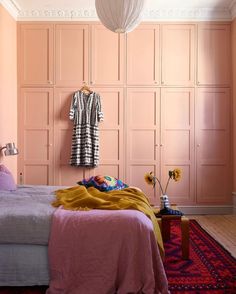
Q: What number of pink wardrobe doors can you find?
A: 12